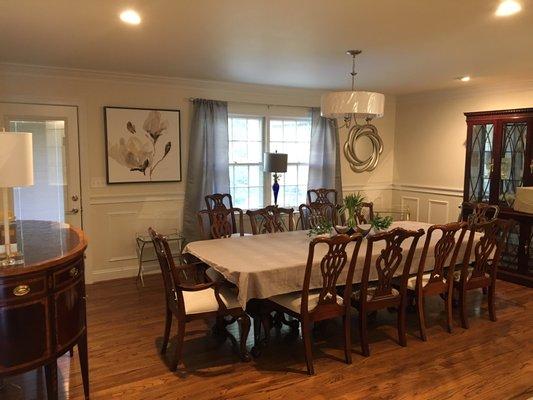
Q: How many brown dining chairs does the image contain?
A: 12